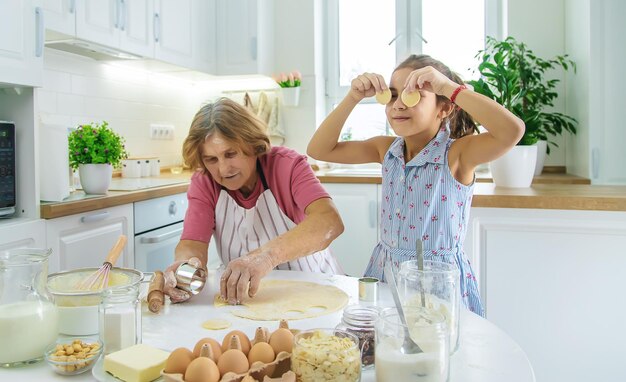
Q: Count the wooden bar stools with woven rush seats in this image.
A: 0